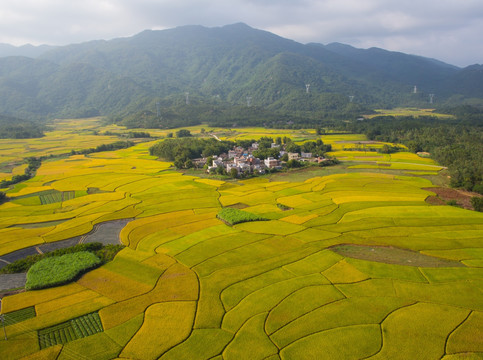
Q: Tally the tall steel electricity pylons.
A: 7